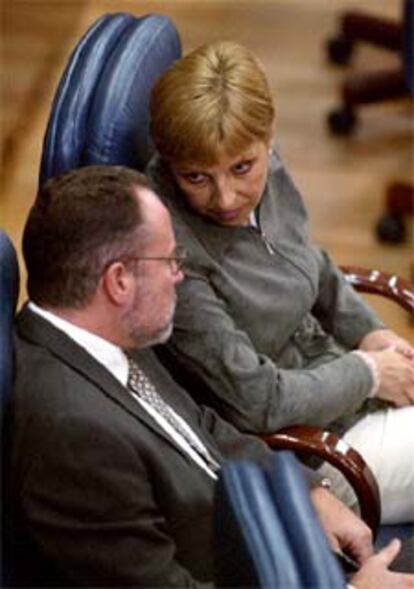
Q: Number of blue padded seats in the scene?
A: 3